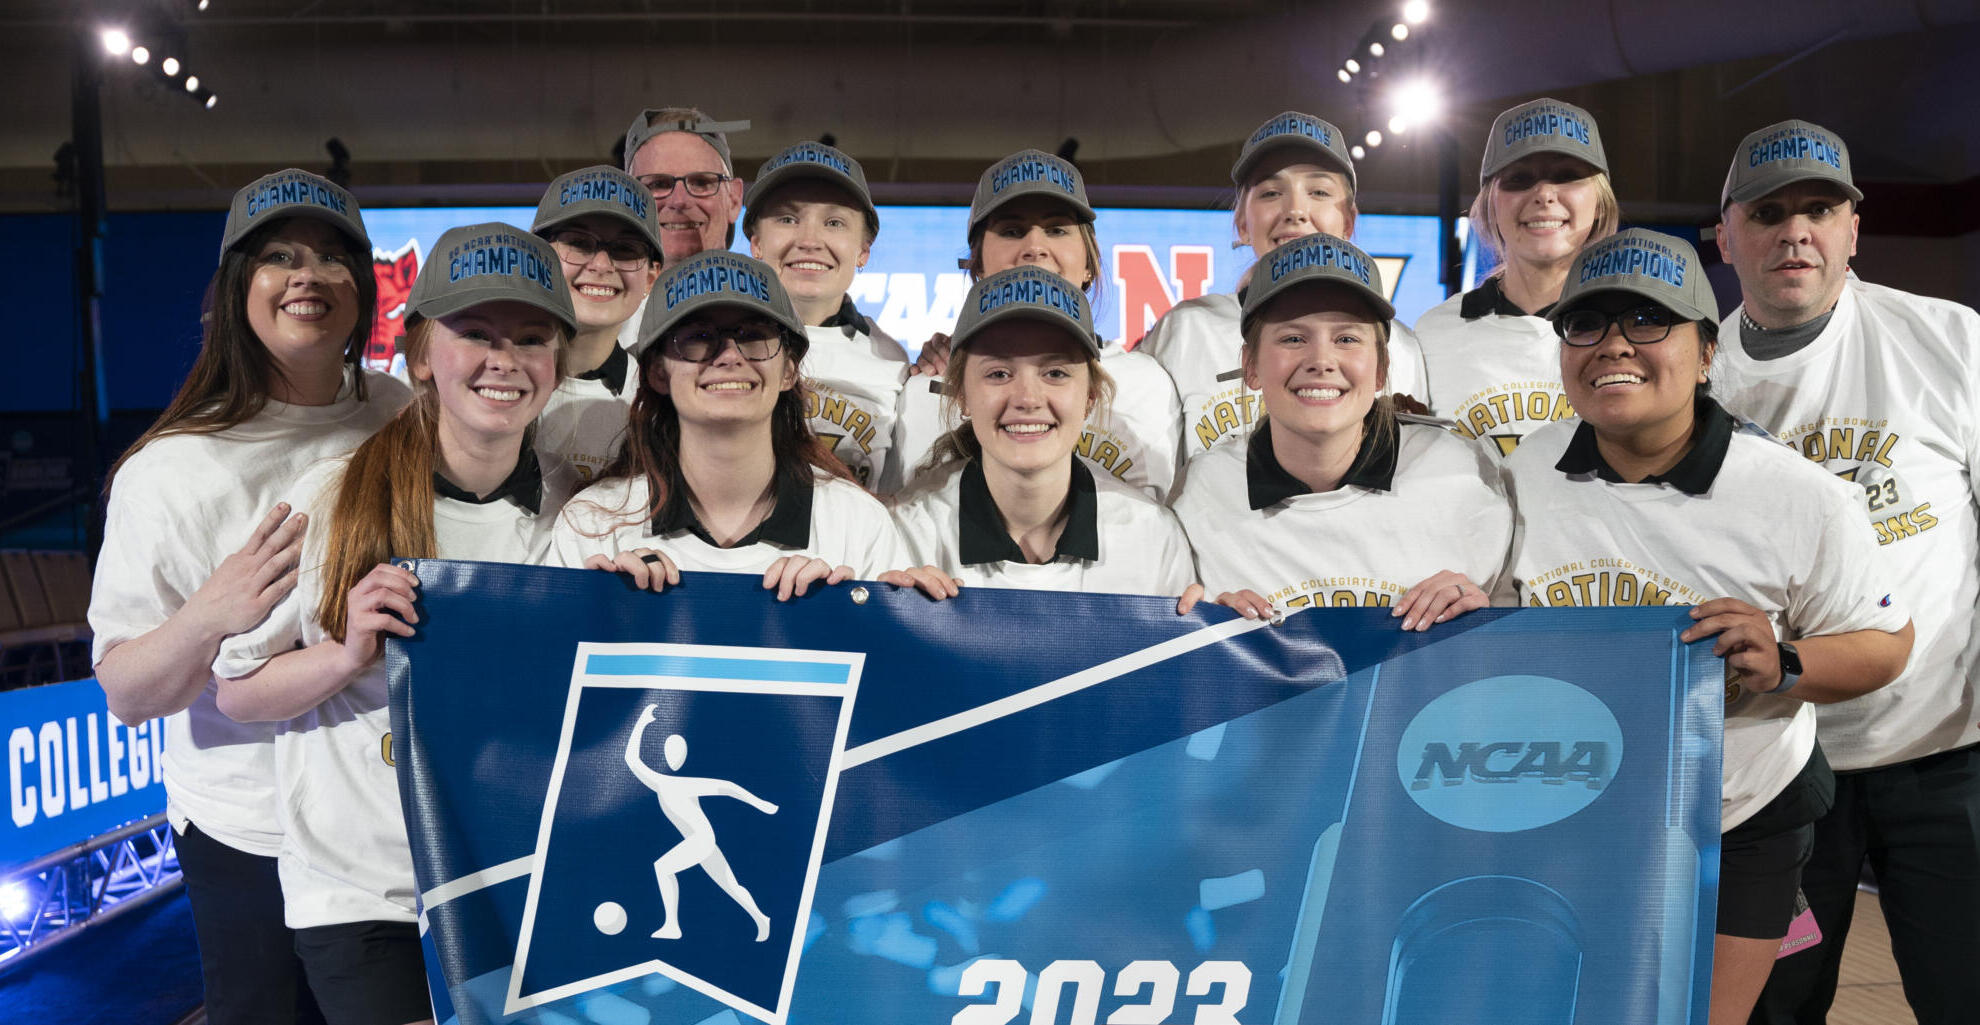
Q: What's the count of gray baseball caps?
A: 13